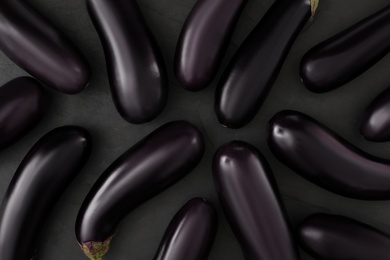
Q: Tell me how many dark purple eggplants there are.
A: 13